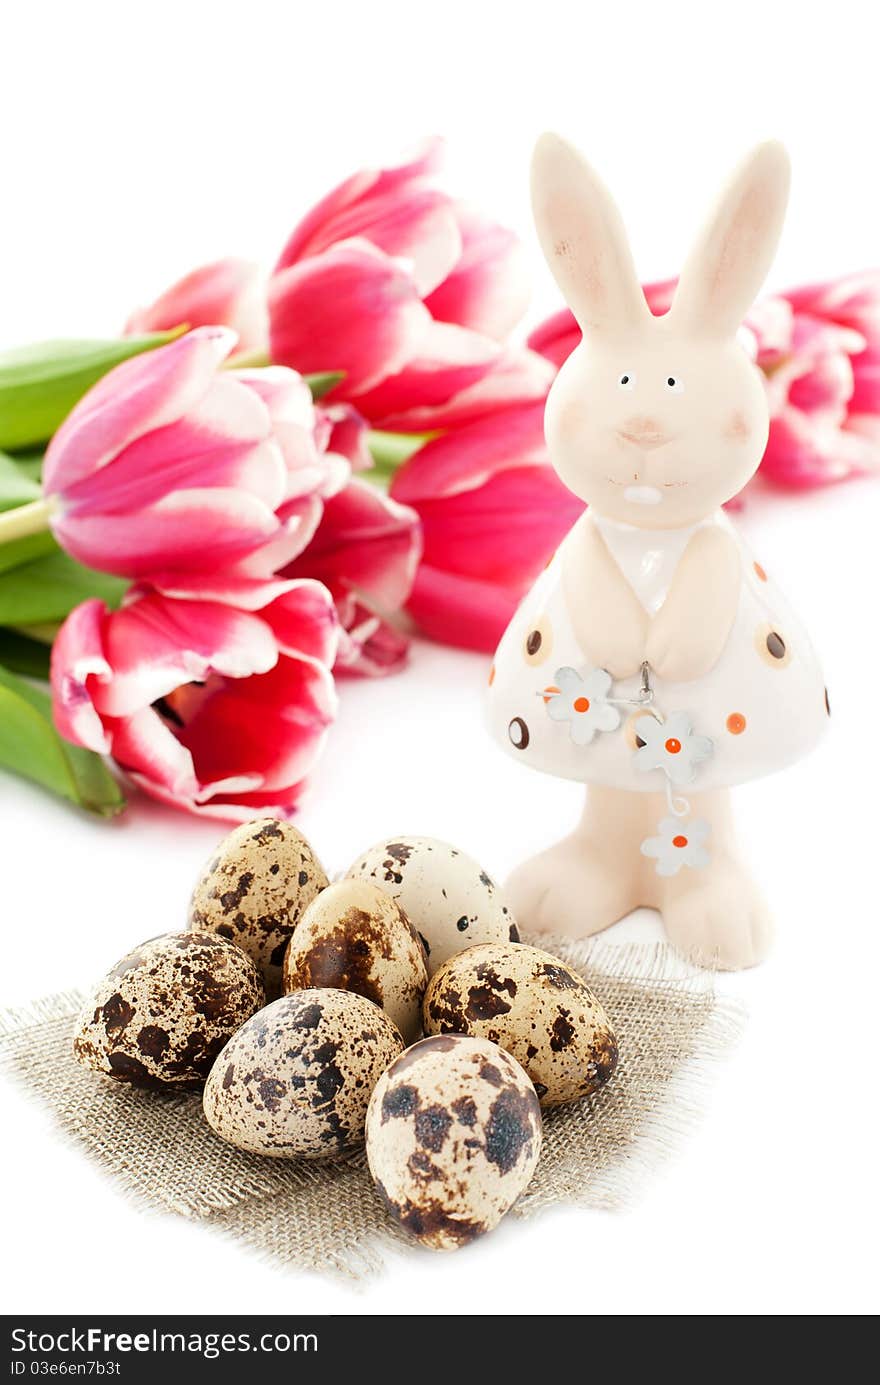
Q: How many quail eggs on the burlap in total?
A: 7